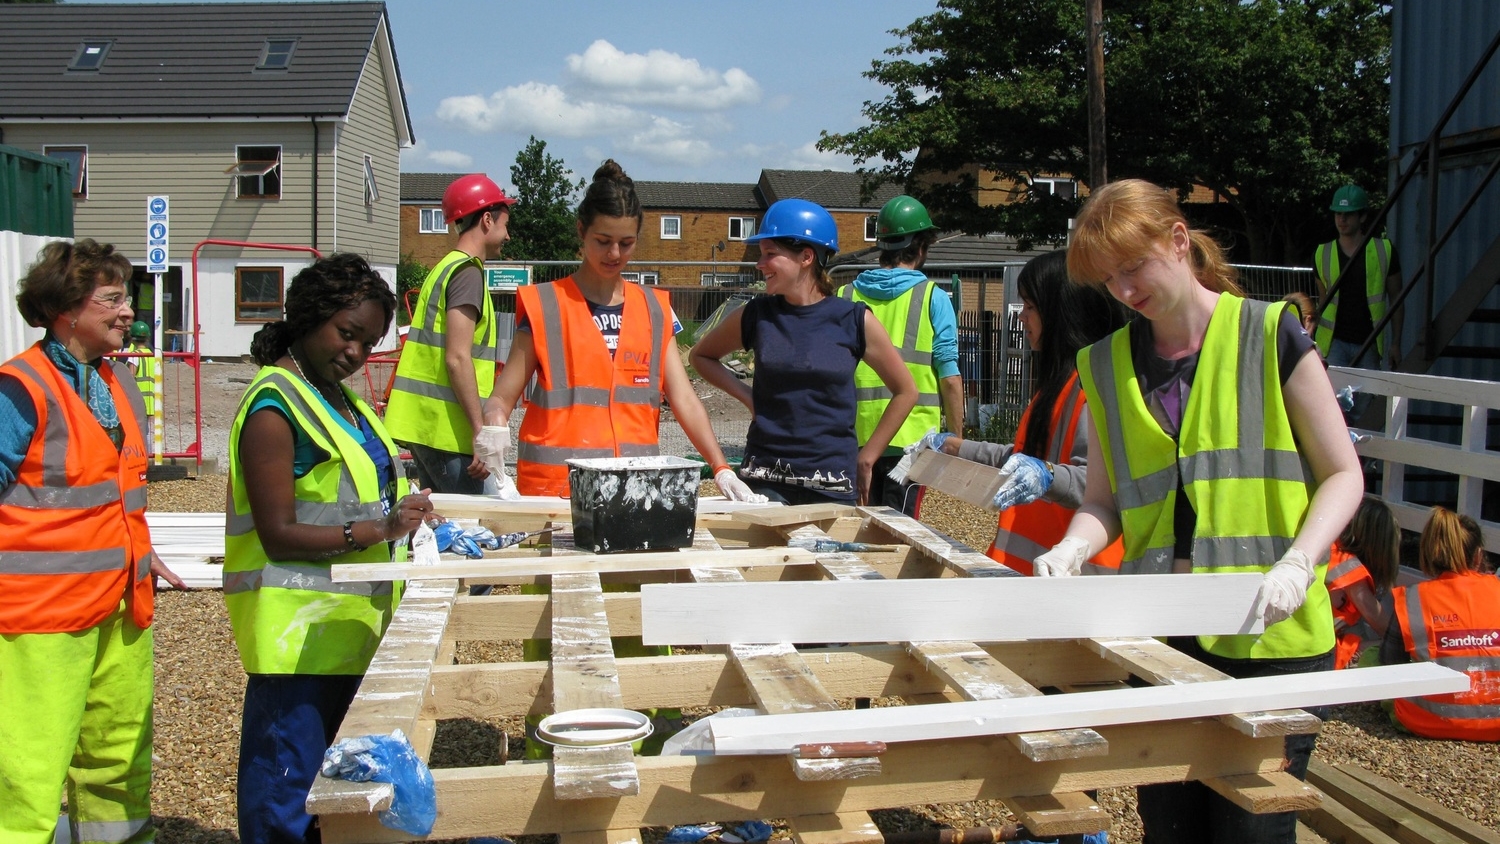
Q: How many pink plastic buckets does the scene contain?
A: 0